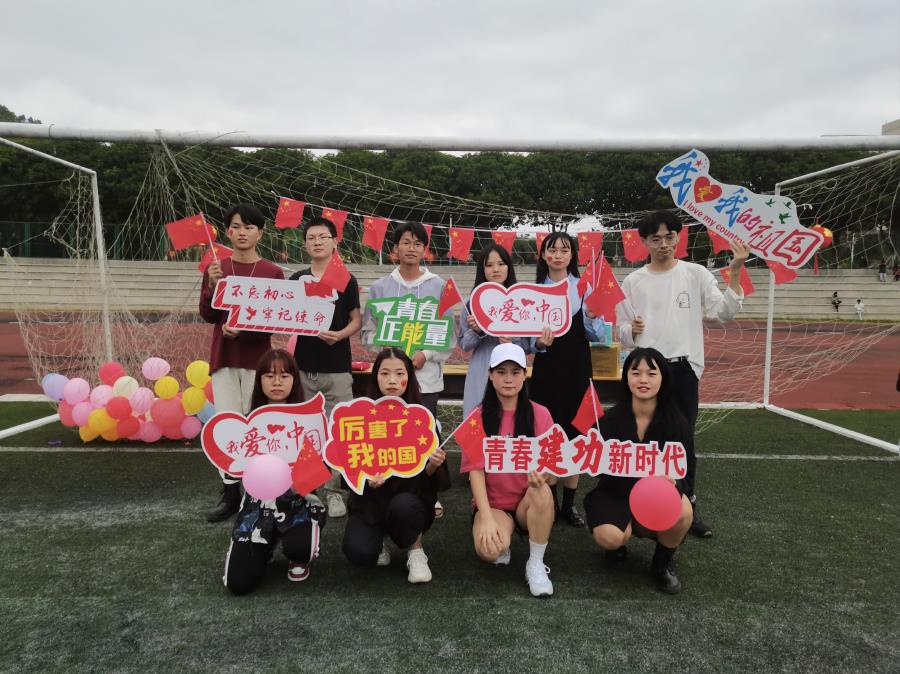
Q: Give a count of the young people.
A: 10